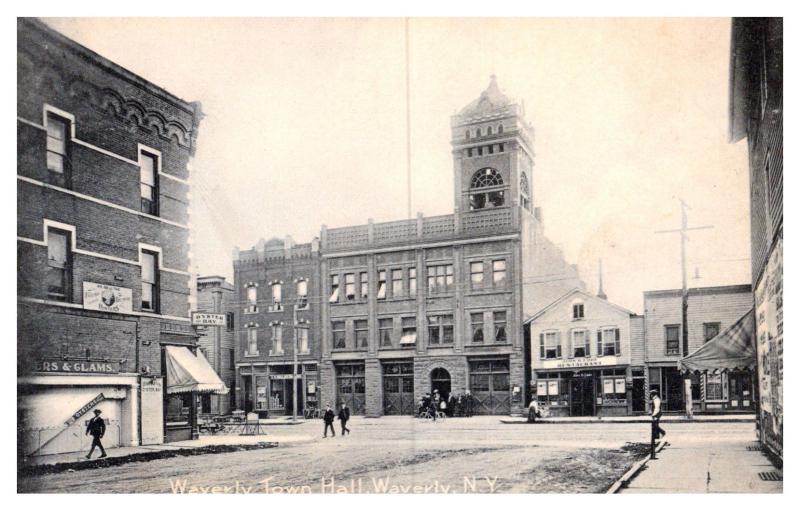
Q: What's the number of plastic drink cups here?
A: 0